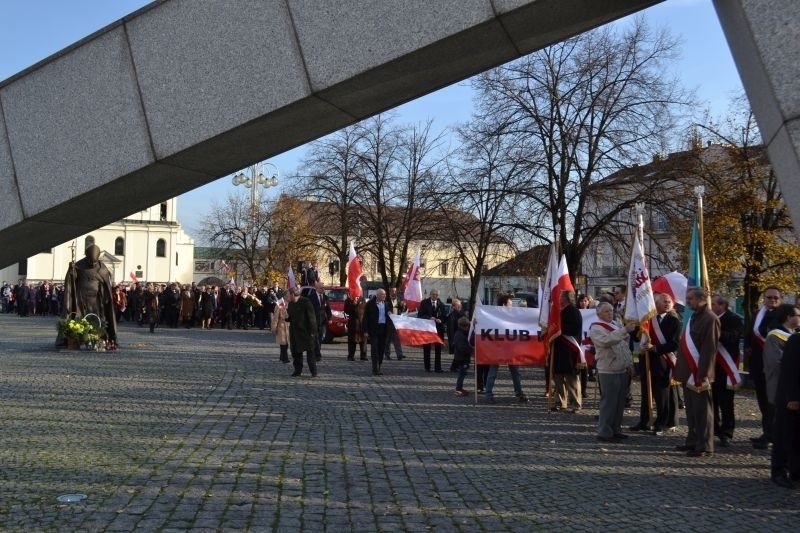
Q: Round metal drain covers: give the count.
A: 1